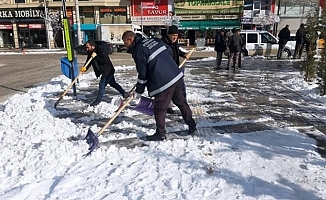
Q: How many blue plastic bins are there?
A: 1